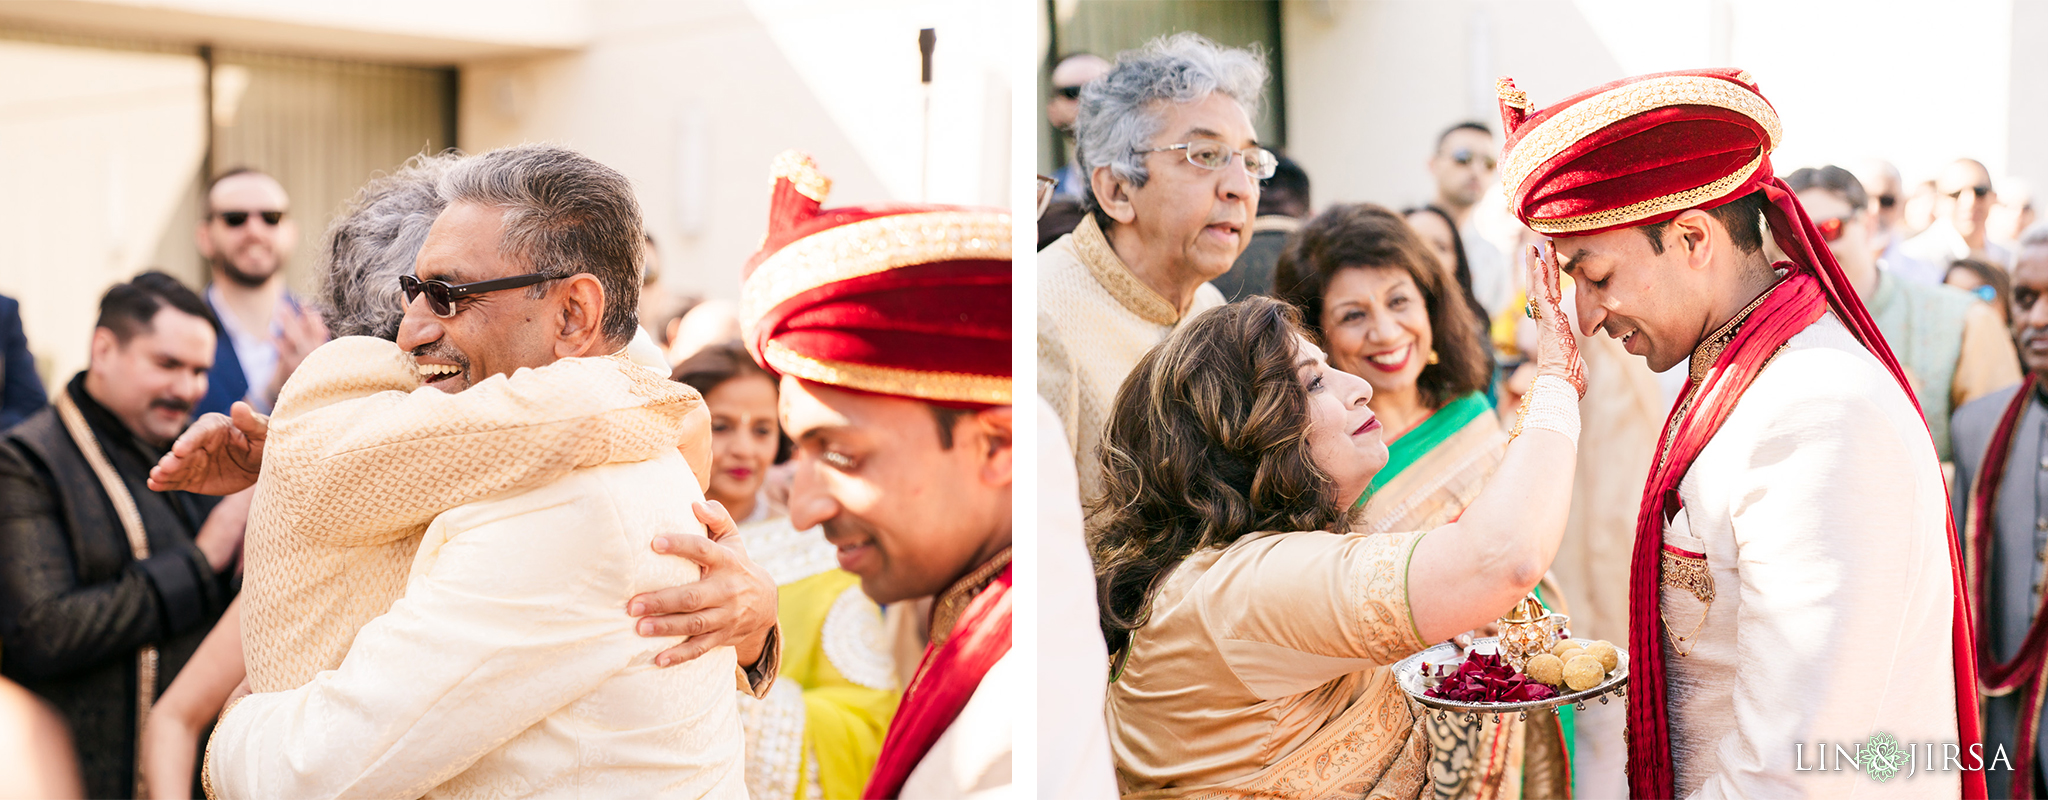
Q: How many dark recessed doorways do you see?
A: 2